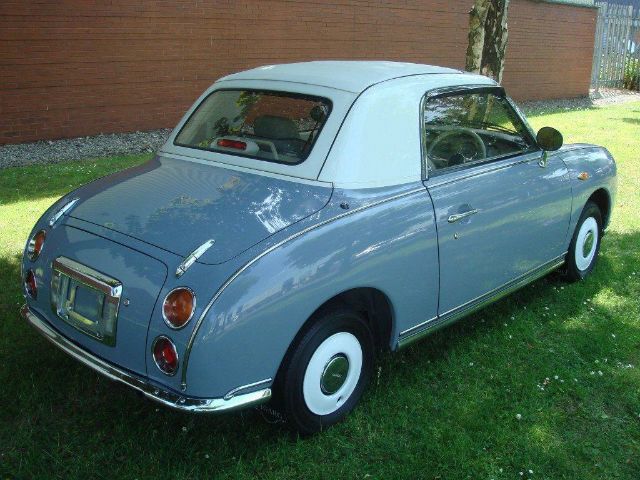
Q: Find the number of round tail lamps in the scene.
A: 4